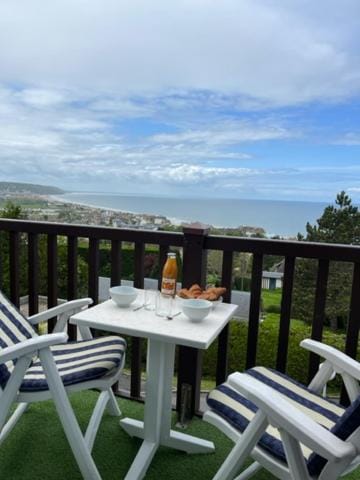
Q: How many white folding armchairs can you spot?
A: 2